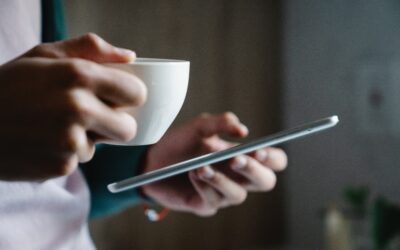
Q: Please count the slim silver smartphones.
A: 1